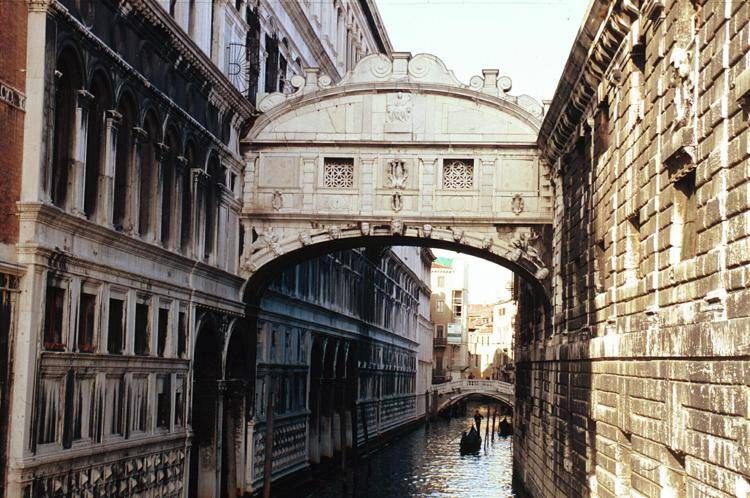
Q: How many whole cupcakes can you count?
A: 0